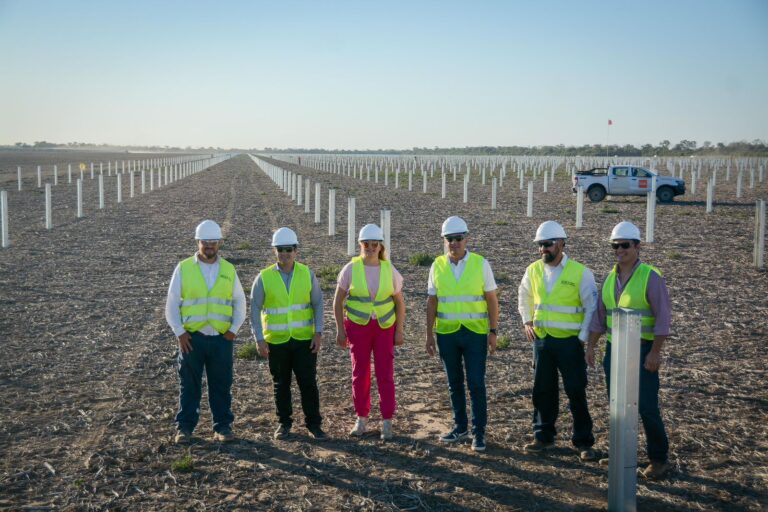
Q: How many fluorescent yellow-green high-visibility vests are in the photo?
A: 6